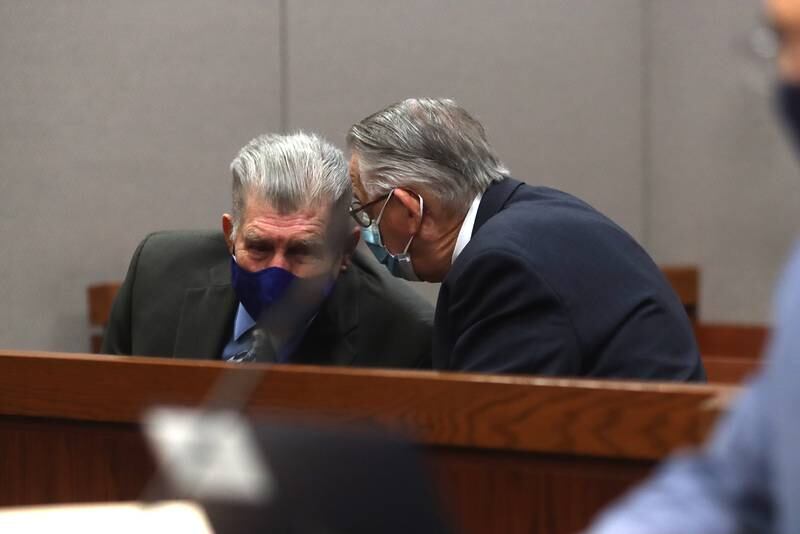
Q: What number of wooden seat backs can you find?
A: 2